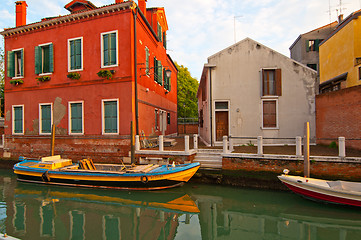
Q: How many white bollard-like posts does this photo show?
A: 9